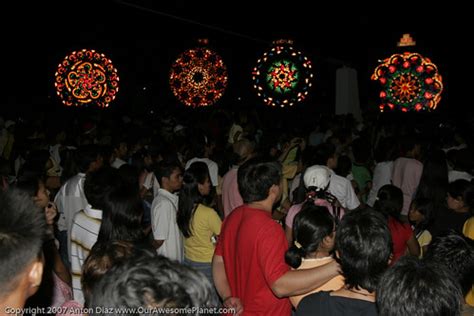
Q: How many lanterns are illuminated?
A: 4